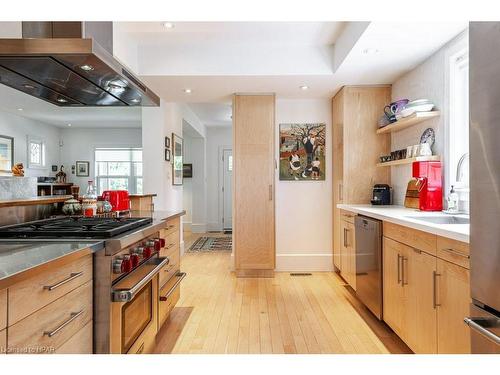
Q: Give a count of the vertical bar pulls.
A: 7